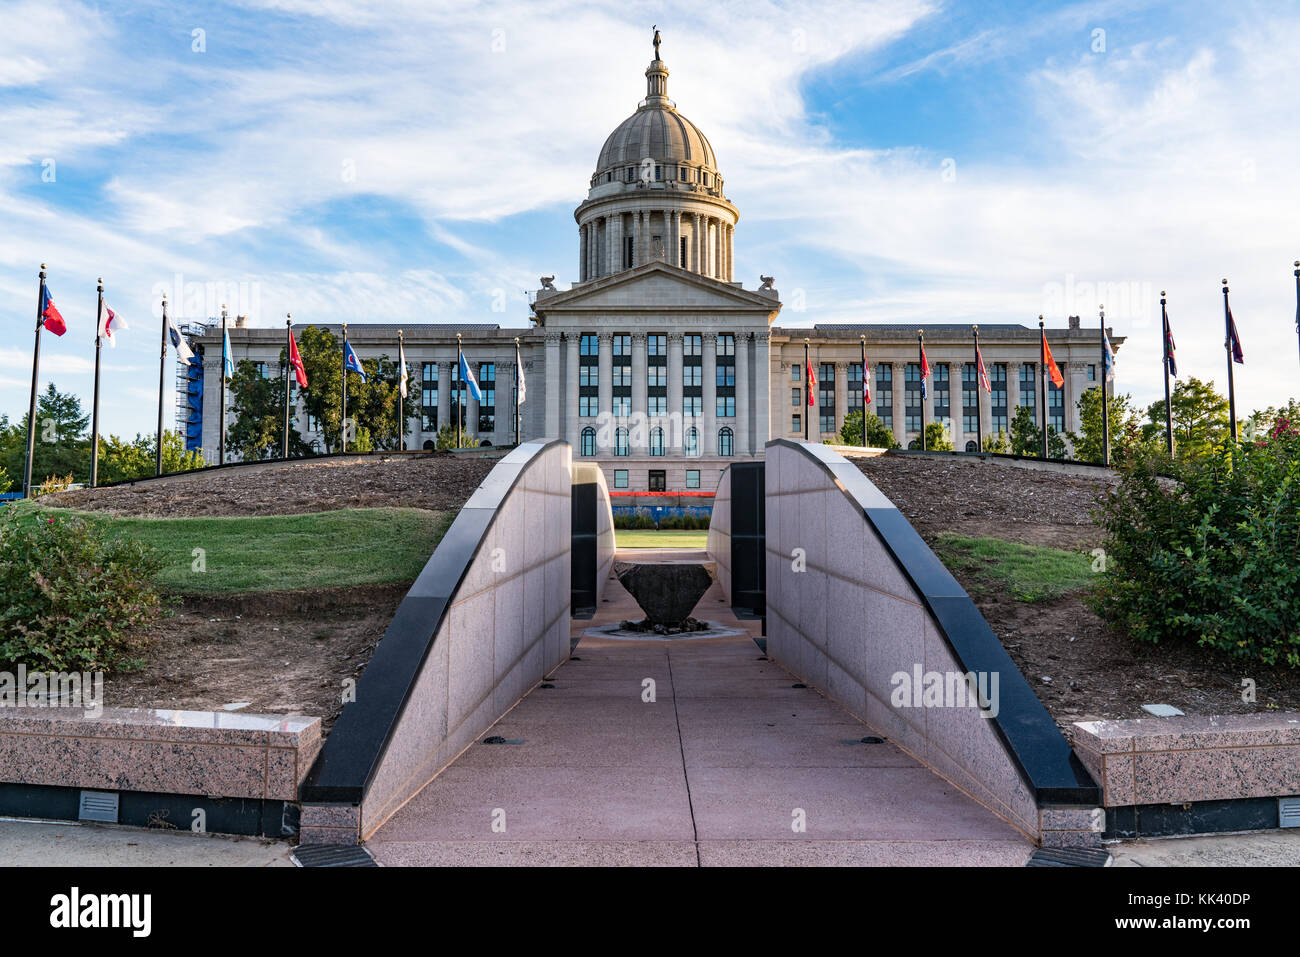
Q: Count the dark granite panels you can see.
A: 2